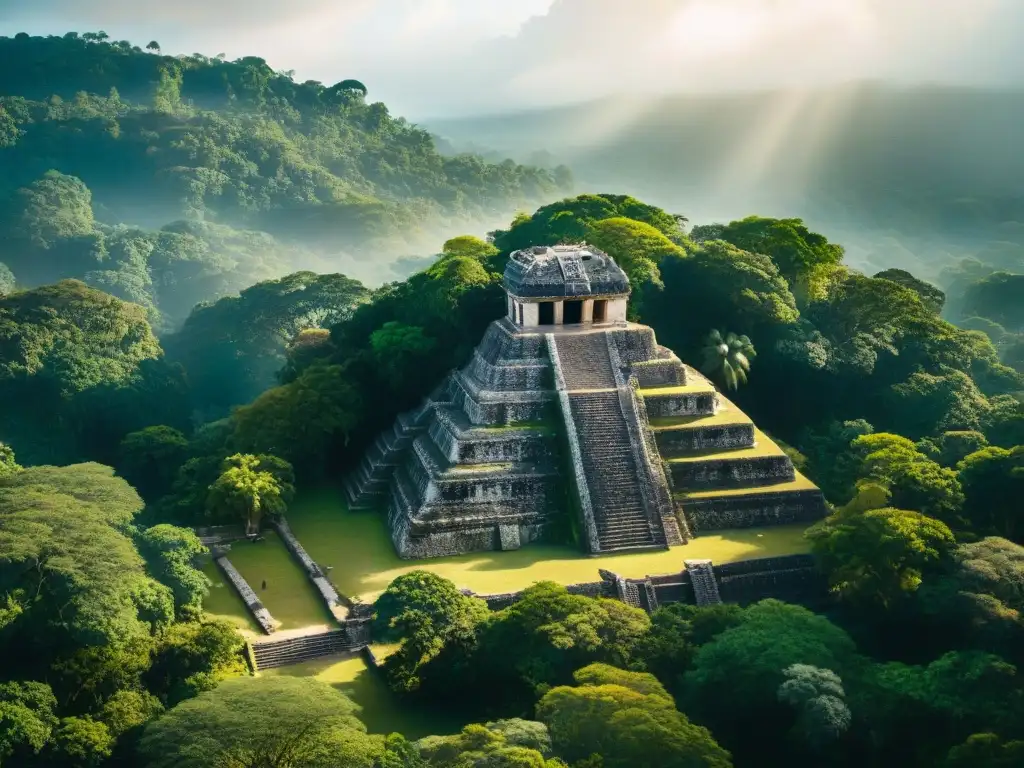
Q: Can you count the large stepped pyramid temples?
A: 1